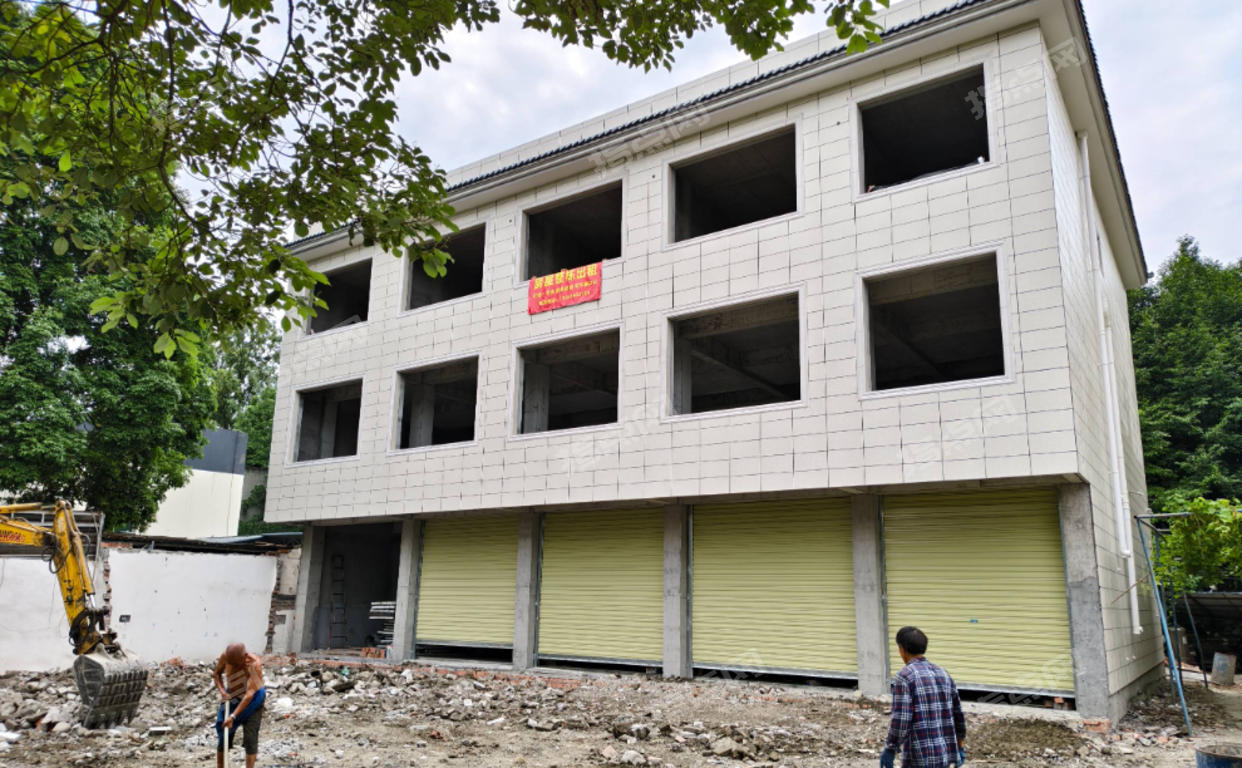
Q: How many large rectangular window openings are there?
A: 10